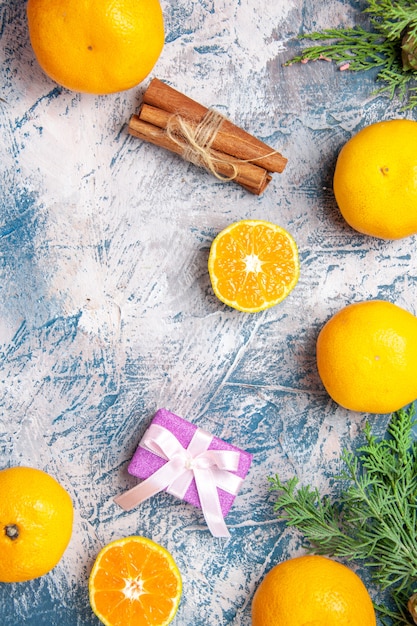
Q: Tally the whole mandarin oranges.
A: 5